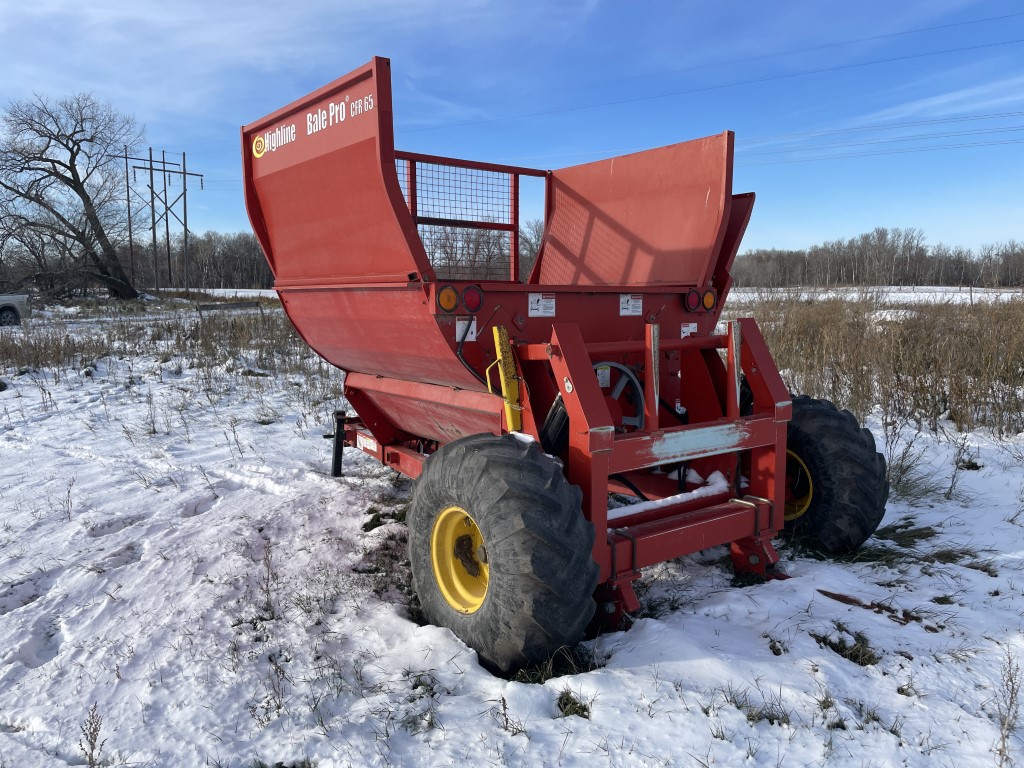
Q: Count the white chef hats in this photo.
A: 0